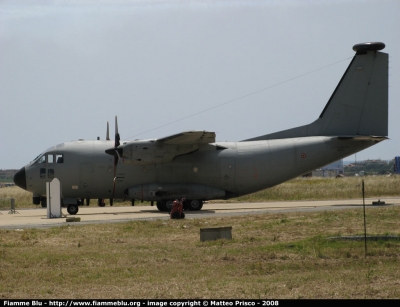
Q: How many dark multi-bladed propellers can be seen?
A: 2